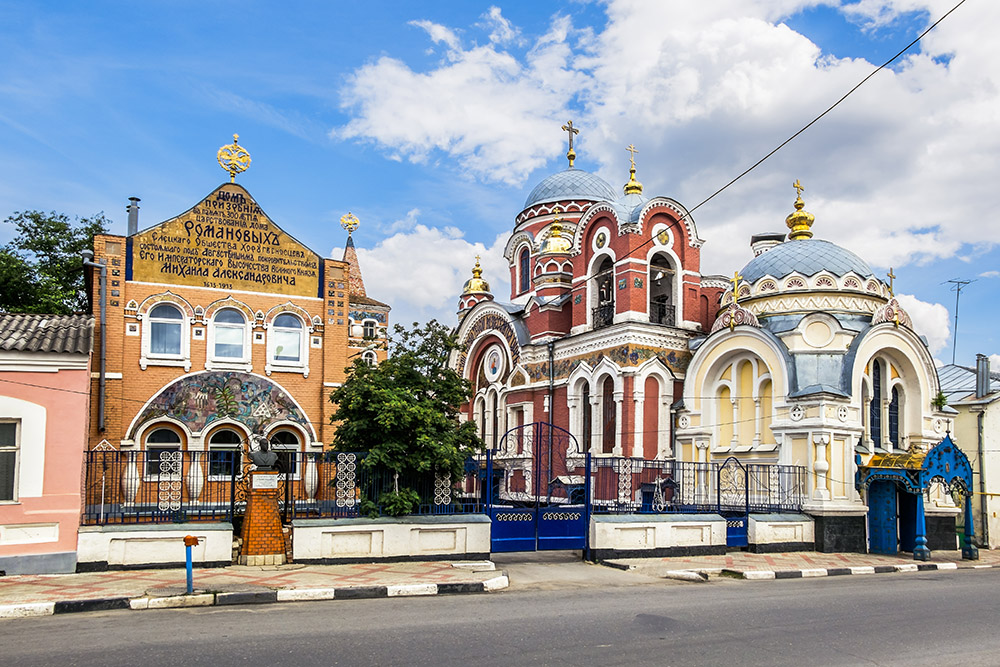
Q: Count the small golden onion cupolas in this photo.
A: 4